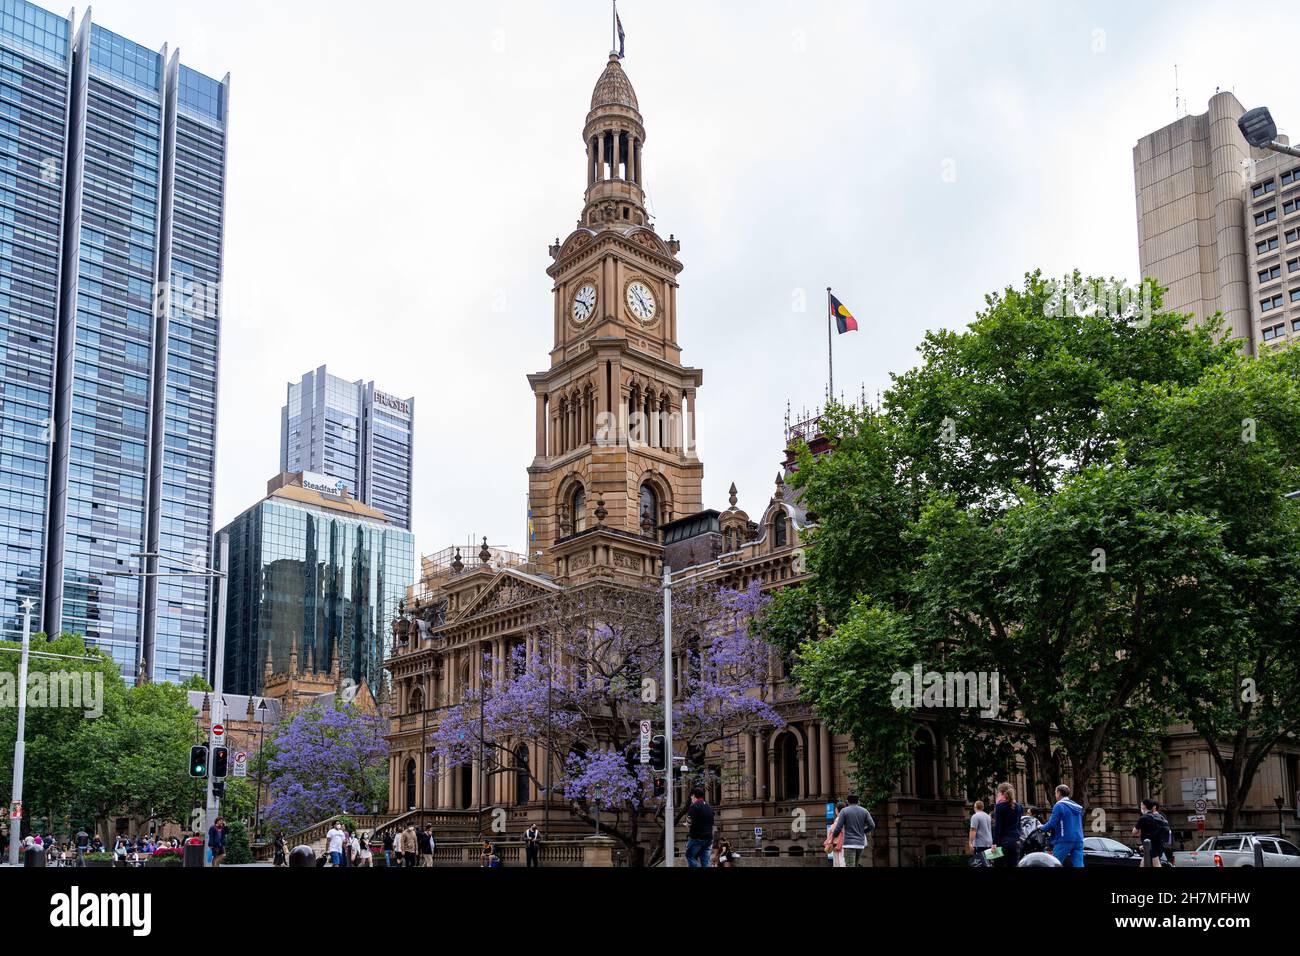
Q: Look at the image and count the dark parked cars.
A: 1